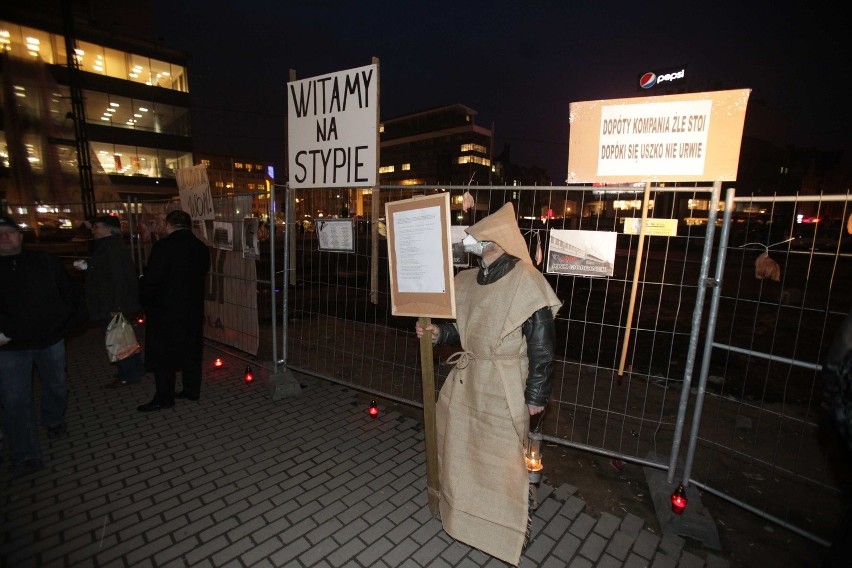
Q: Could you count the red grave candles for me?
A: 5